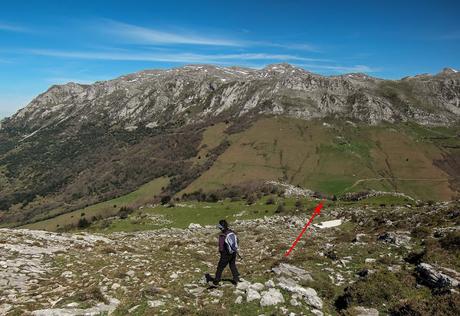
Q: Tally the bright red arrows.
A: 1